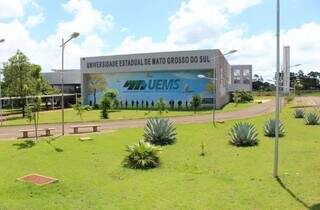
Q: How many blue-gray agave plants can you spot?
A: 5